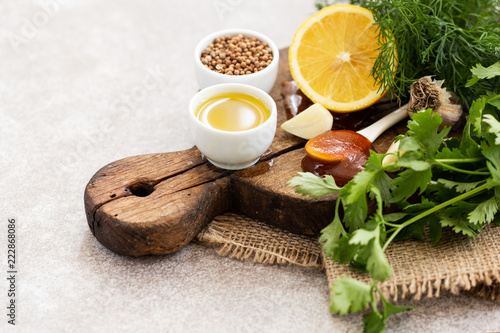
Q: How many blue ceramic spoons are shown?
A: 0